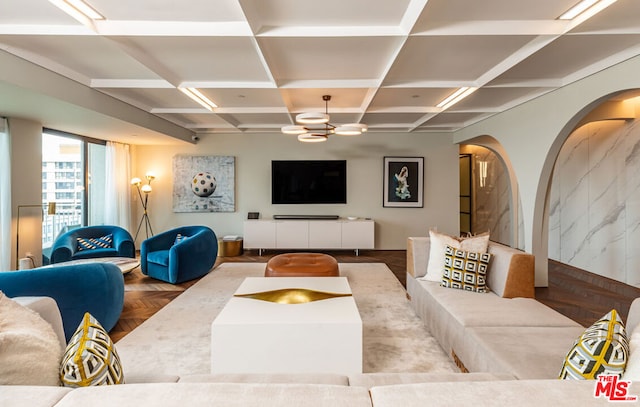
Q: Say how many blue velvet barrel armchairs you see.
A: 3